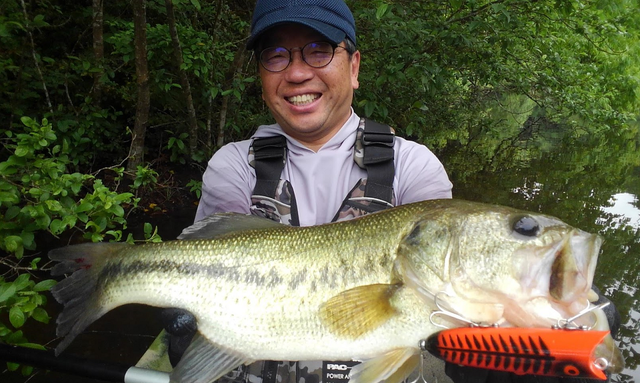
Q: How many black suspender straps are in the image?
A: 2